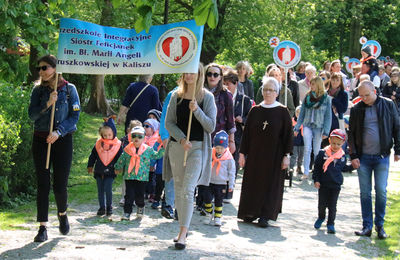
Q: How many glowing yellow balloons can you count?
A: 0